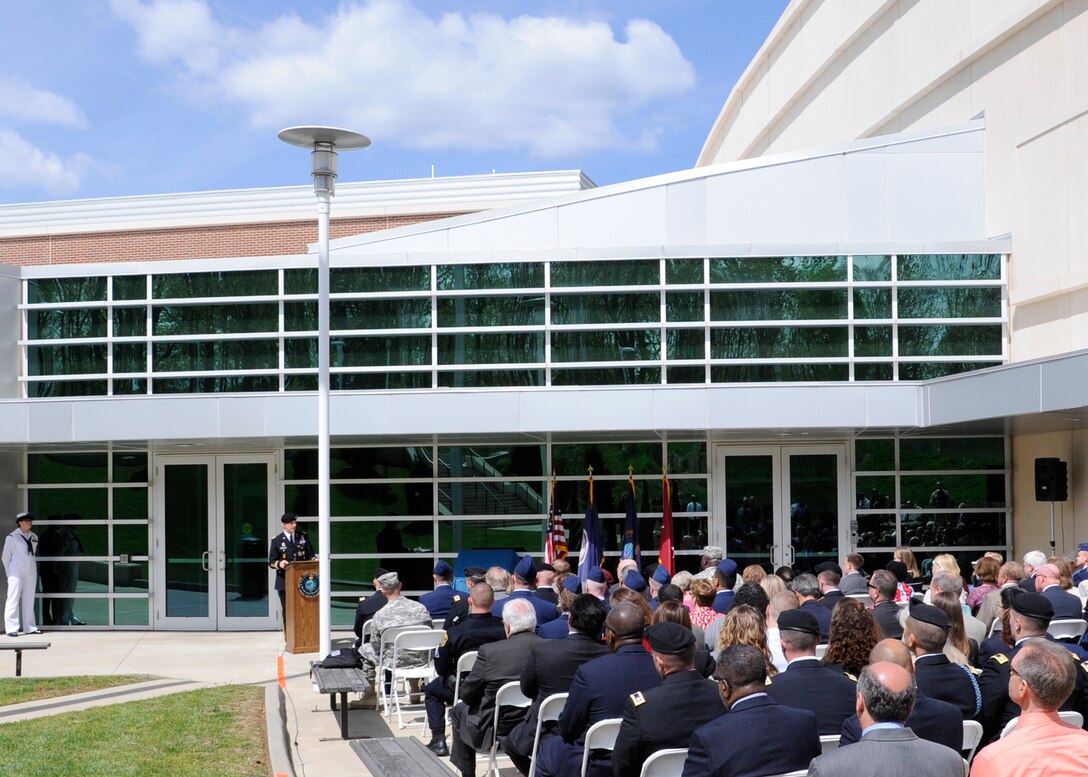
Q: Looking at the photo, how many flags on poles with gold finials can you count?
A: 4